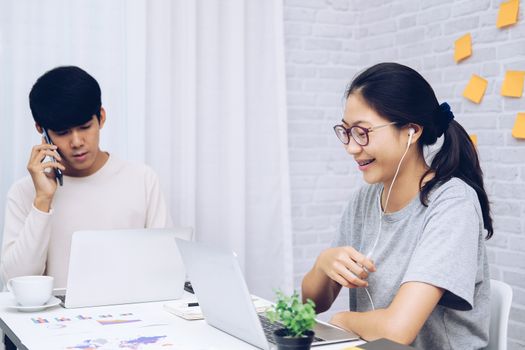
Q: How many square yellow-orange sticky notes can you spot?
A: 6